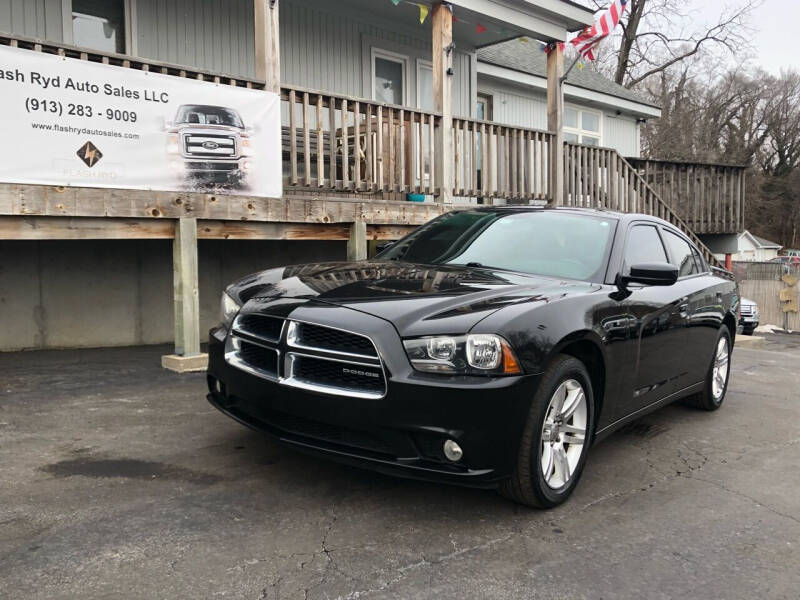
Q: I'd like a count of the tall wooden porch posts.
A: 3